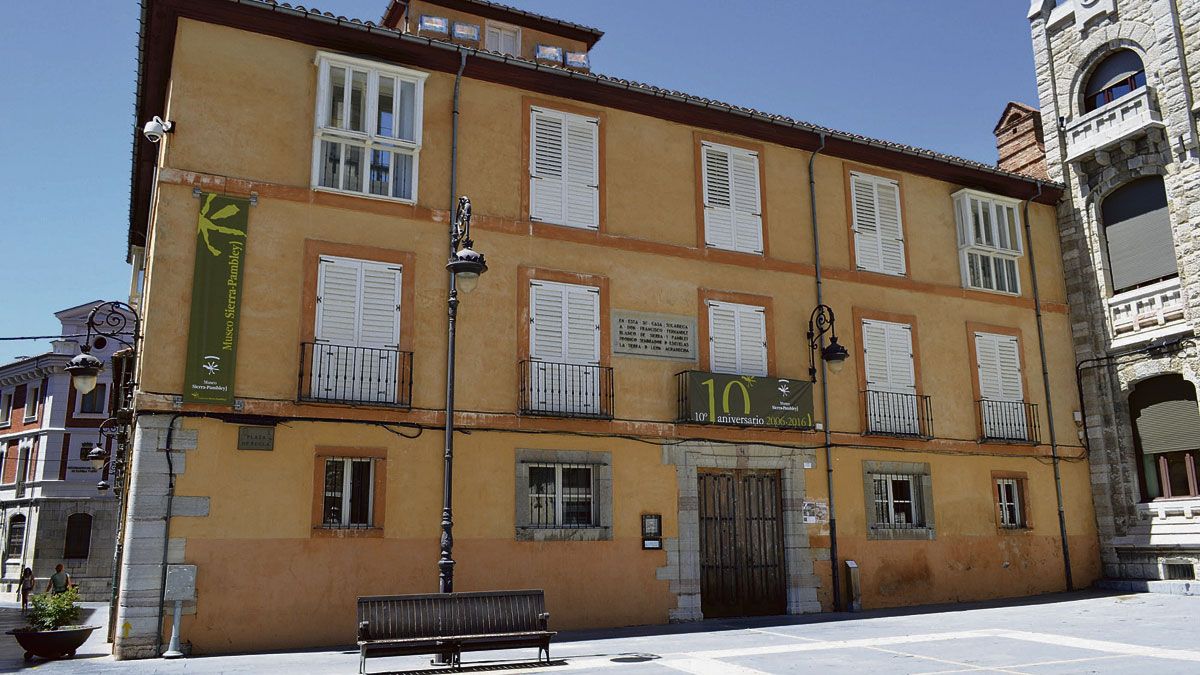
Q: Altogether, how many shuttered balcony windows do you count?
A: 5